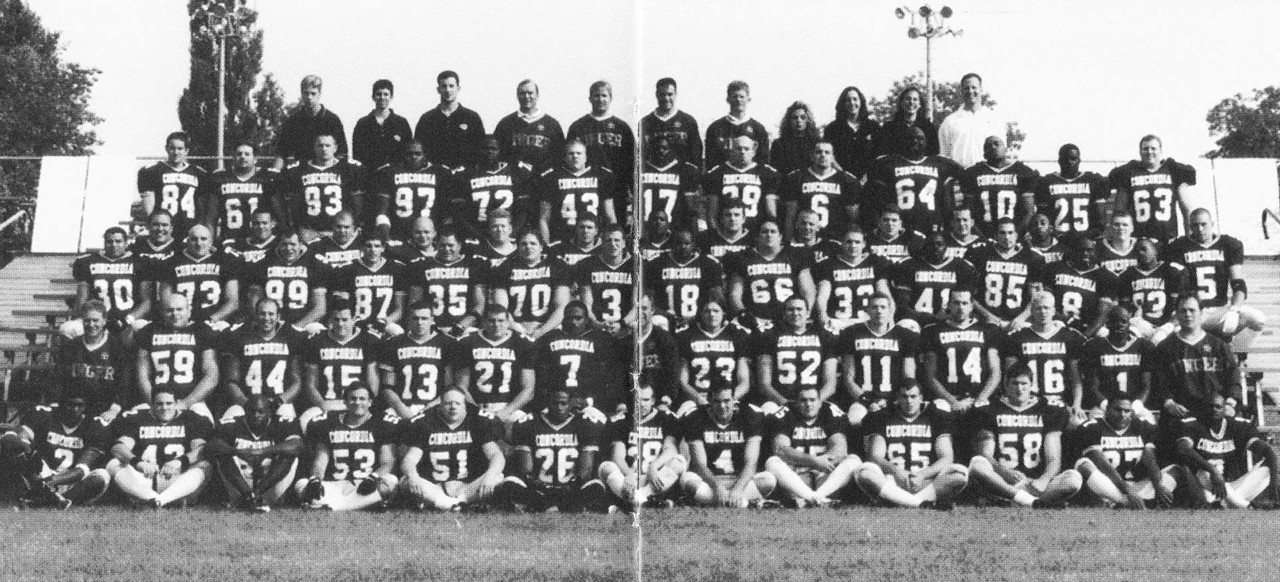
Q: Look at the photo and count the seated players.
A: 13